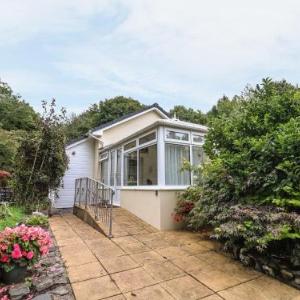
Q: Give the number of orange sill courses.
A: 0